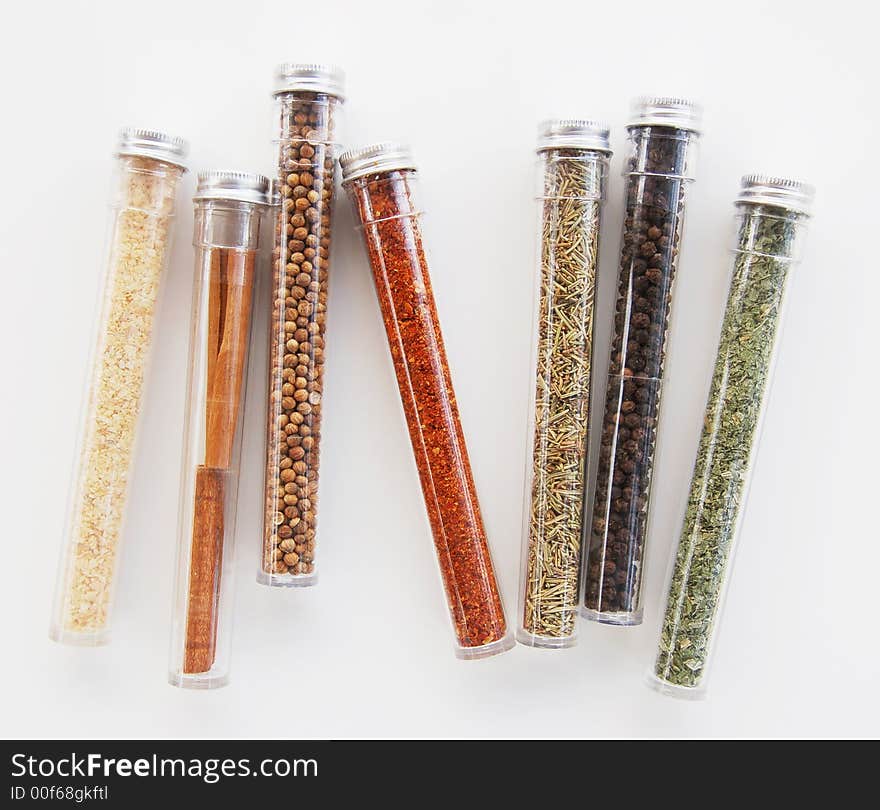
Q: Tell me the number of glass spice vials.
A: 7